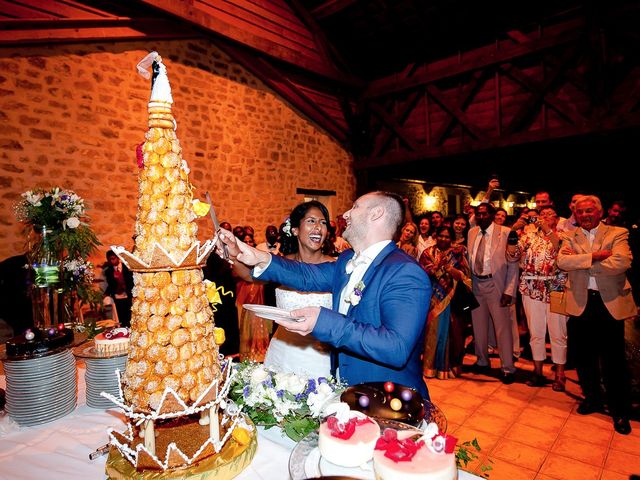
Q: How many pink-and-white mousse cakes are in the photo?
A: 3